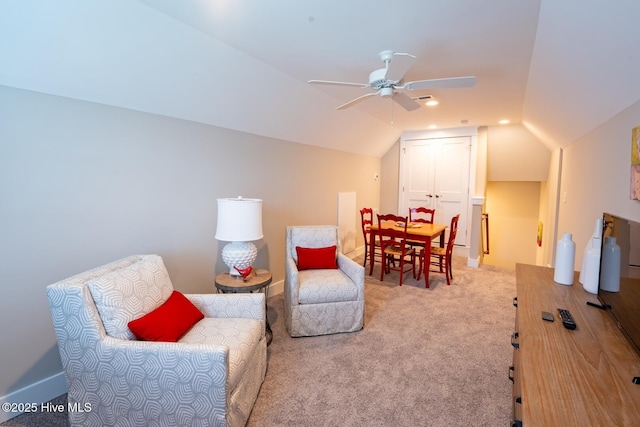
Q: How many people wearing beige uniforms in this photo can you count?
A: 0